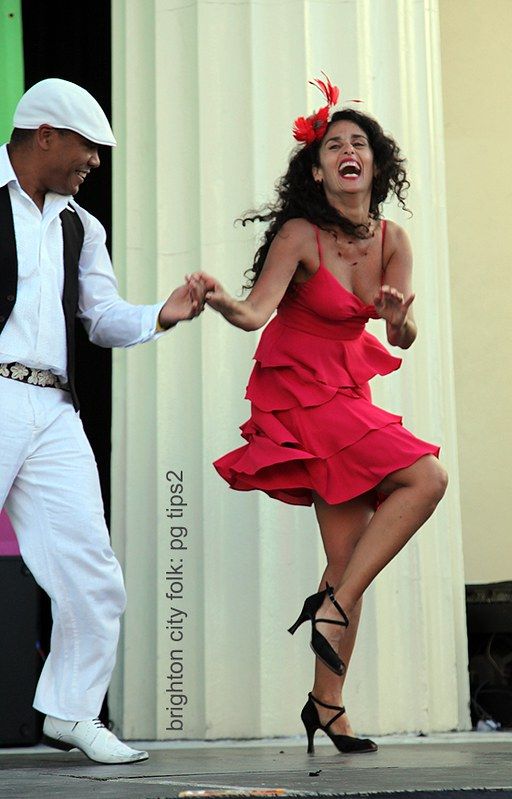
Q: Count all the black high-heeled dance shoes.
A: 2